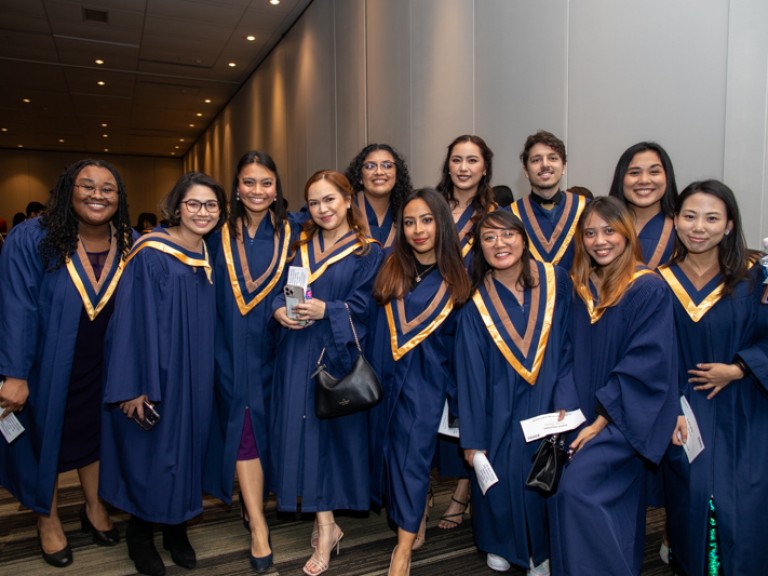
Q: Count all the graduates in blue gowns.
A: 12